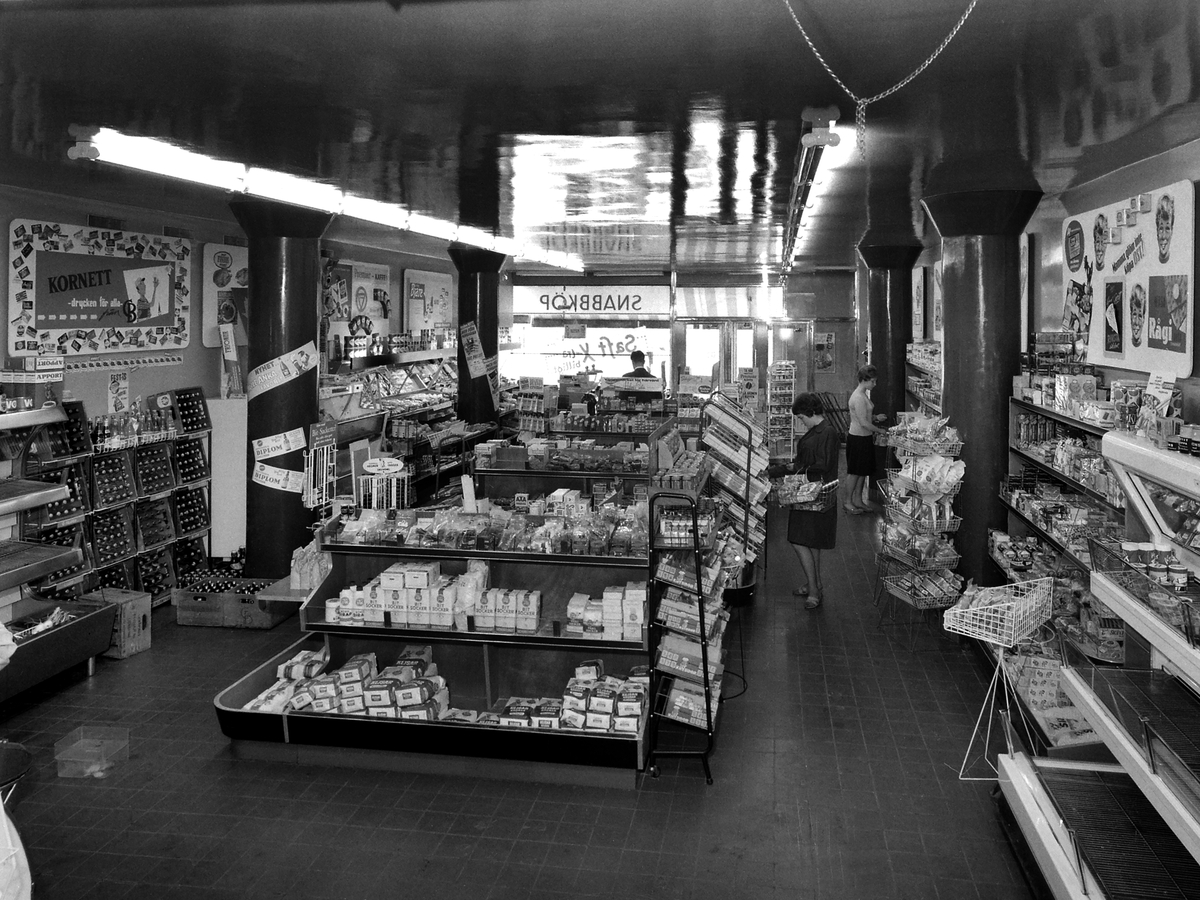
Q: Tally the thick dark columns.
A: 4